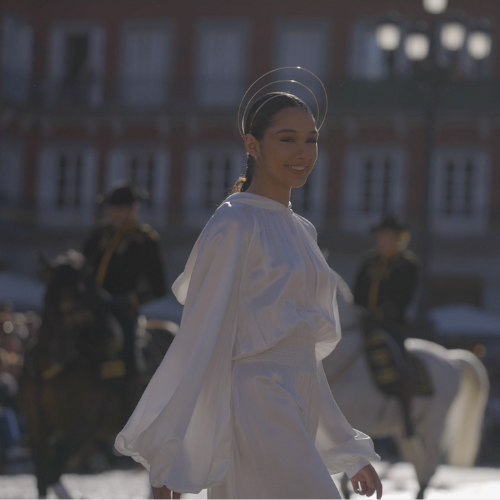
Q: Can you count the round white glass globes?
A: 5